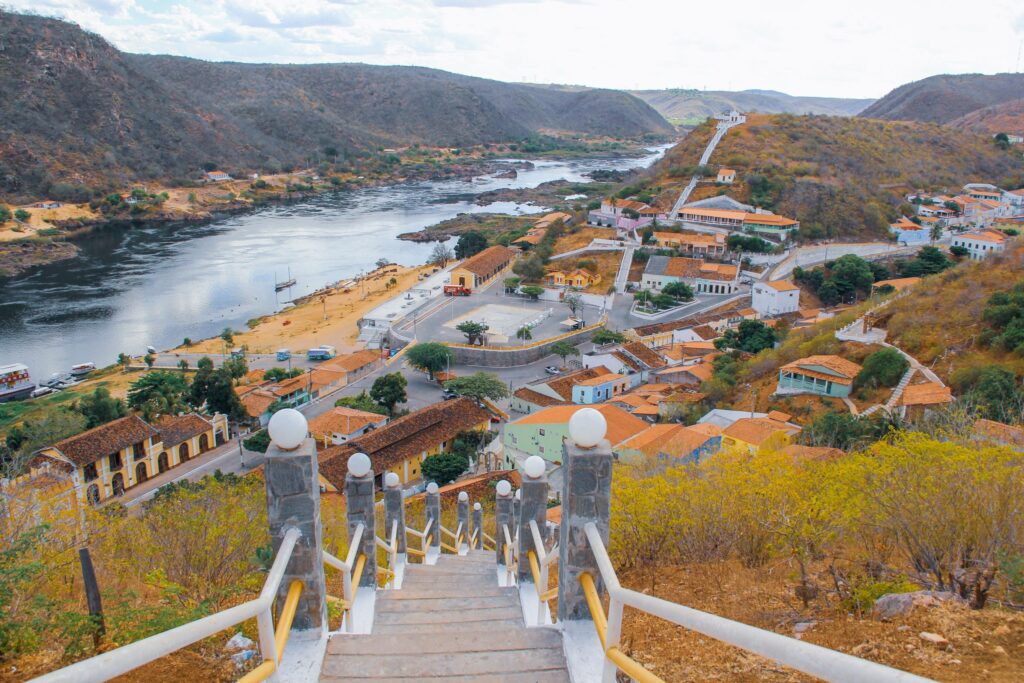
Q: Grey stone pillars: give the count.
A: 10